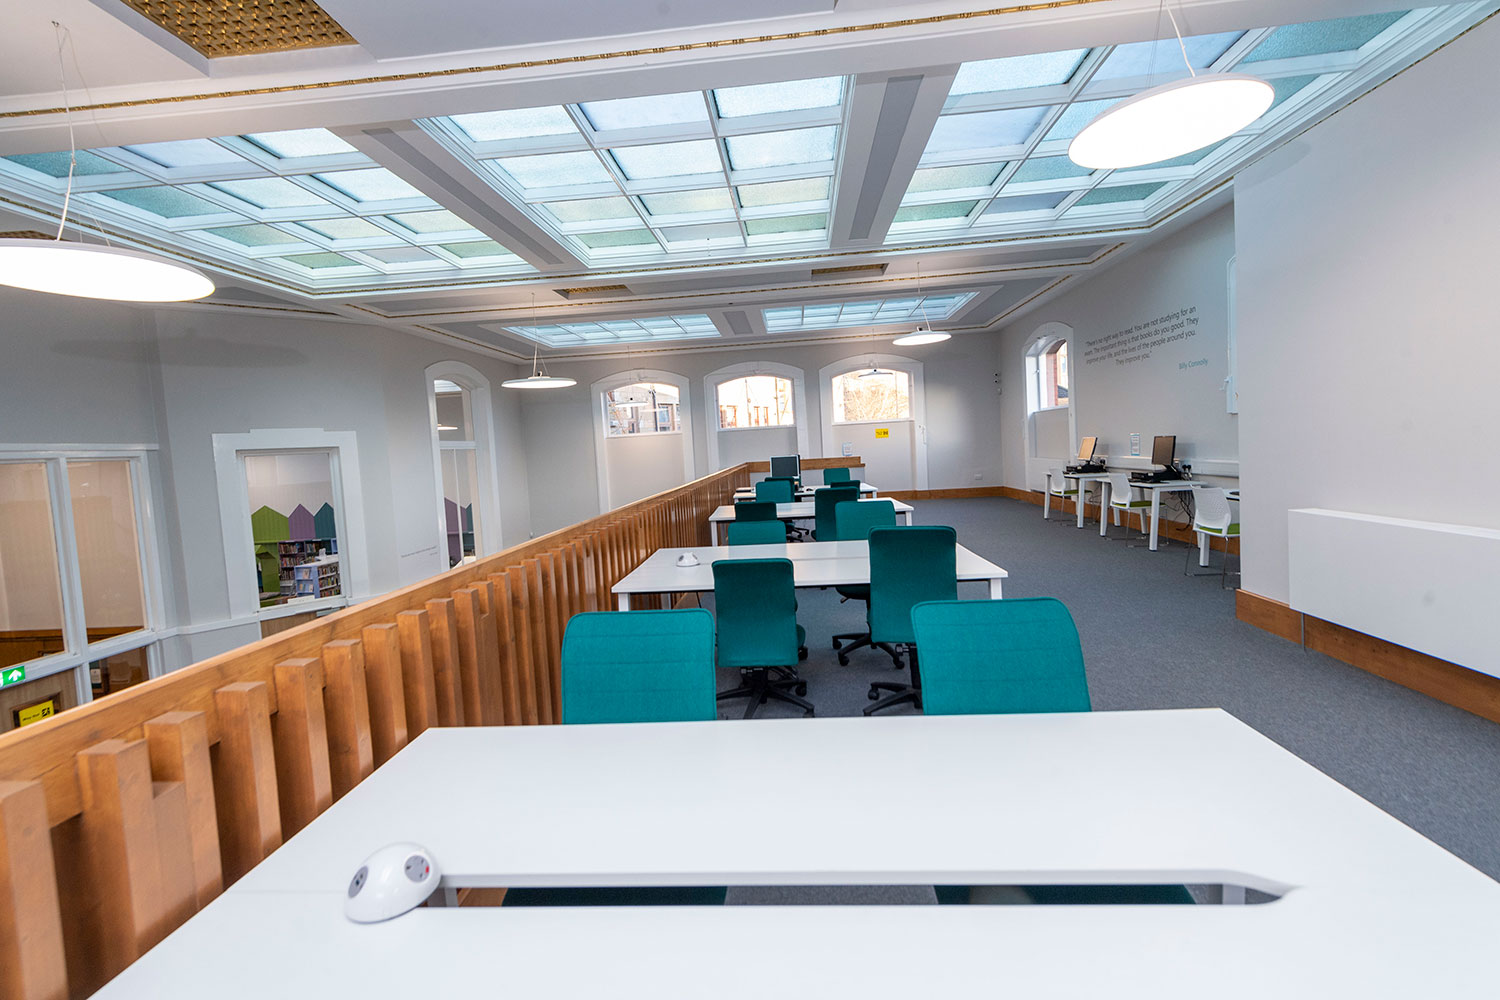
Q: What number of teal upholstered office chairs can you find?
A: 12